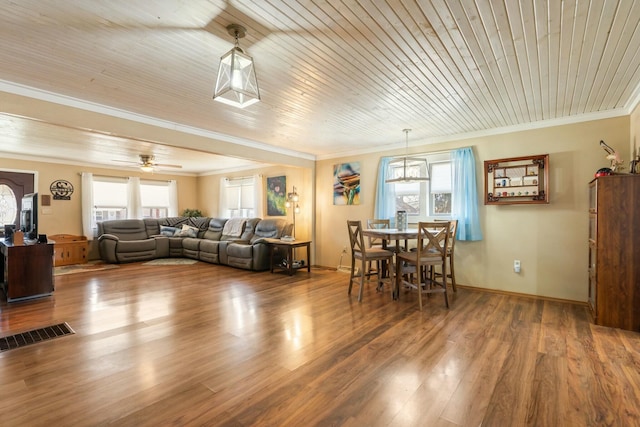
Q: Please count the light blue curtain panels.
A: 2